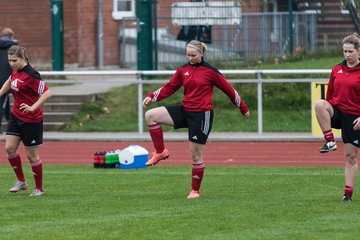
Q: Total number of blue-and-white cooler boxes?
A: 1